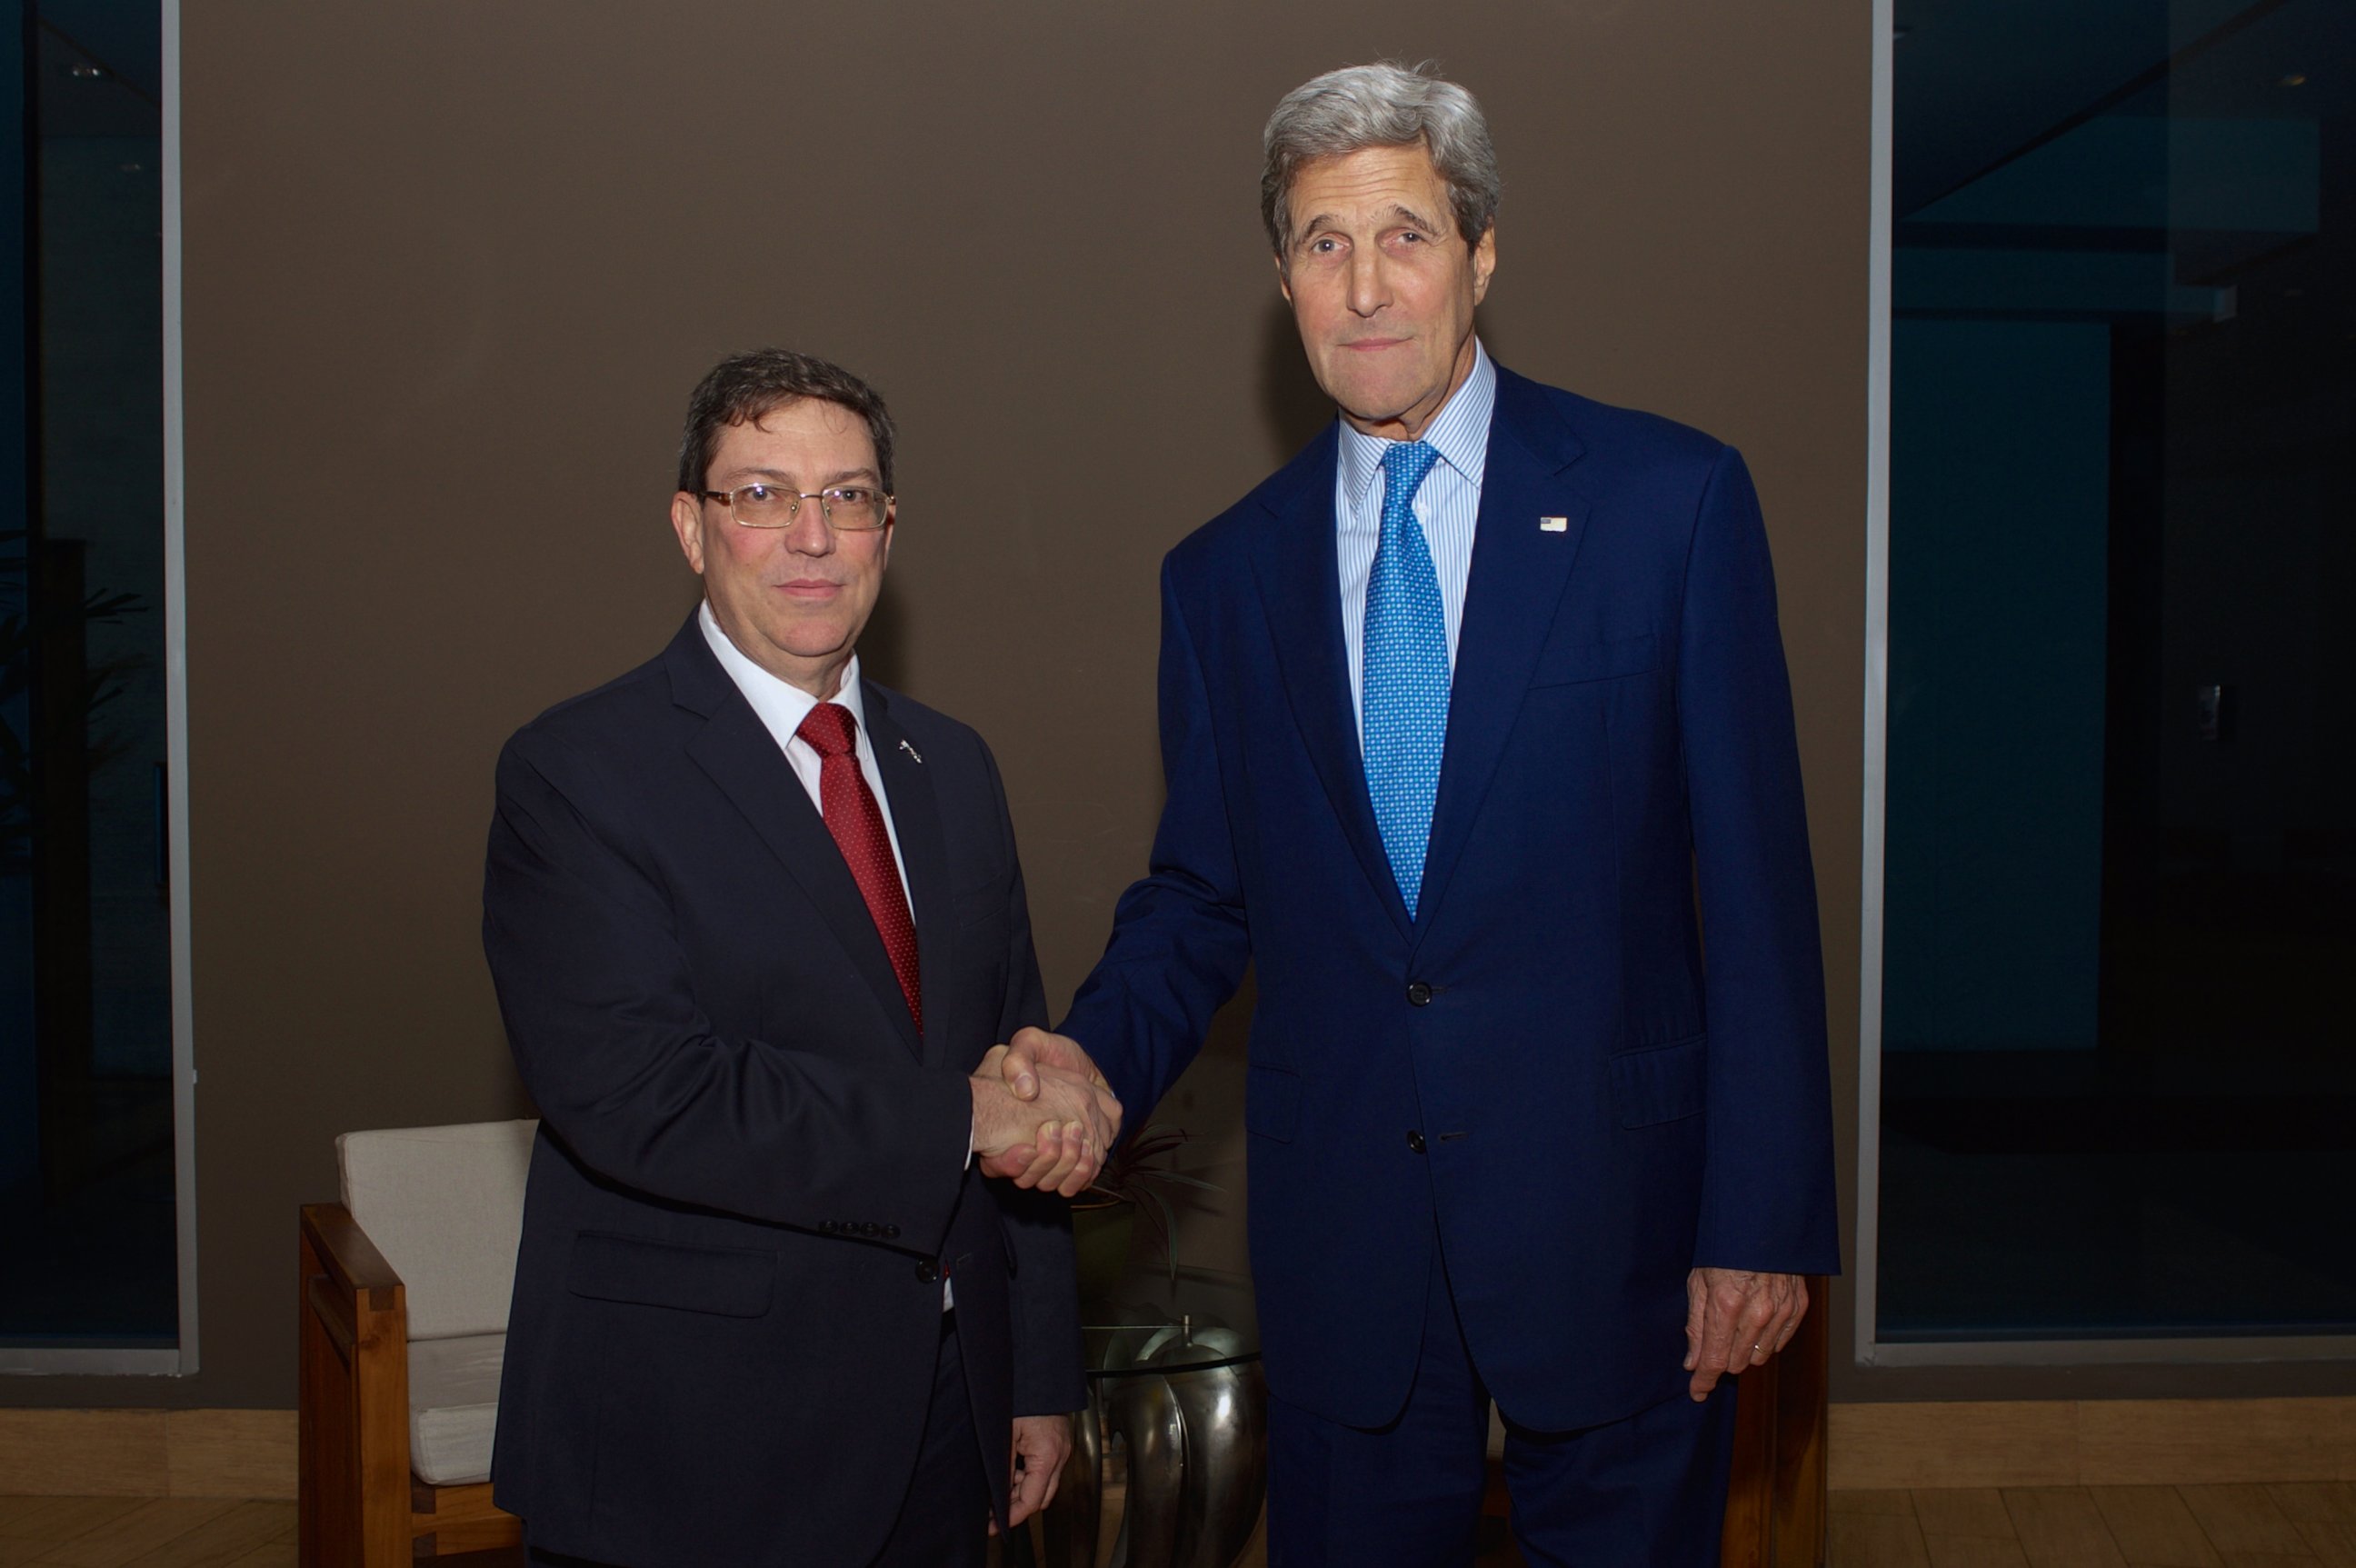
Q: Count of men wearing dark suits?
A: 2